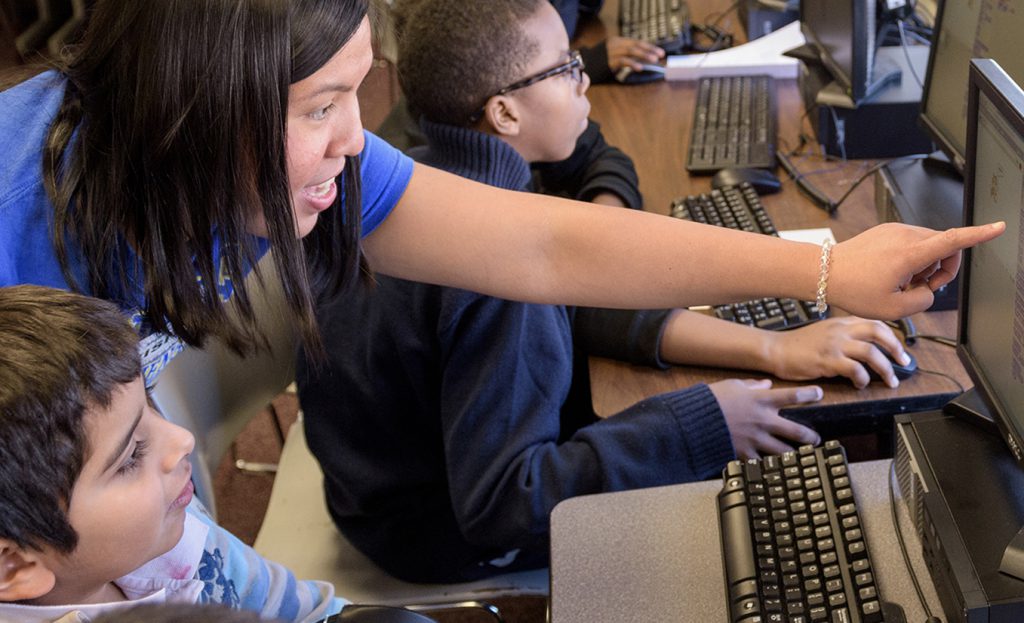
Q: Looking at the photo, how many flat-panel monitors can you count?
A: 3